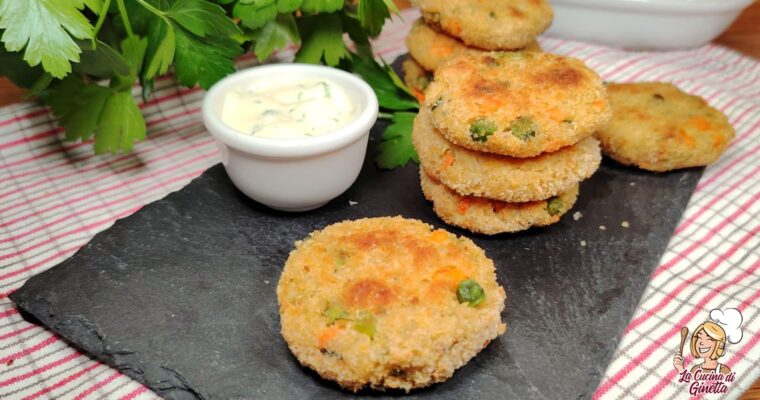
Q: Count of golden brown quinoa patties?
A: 8